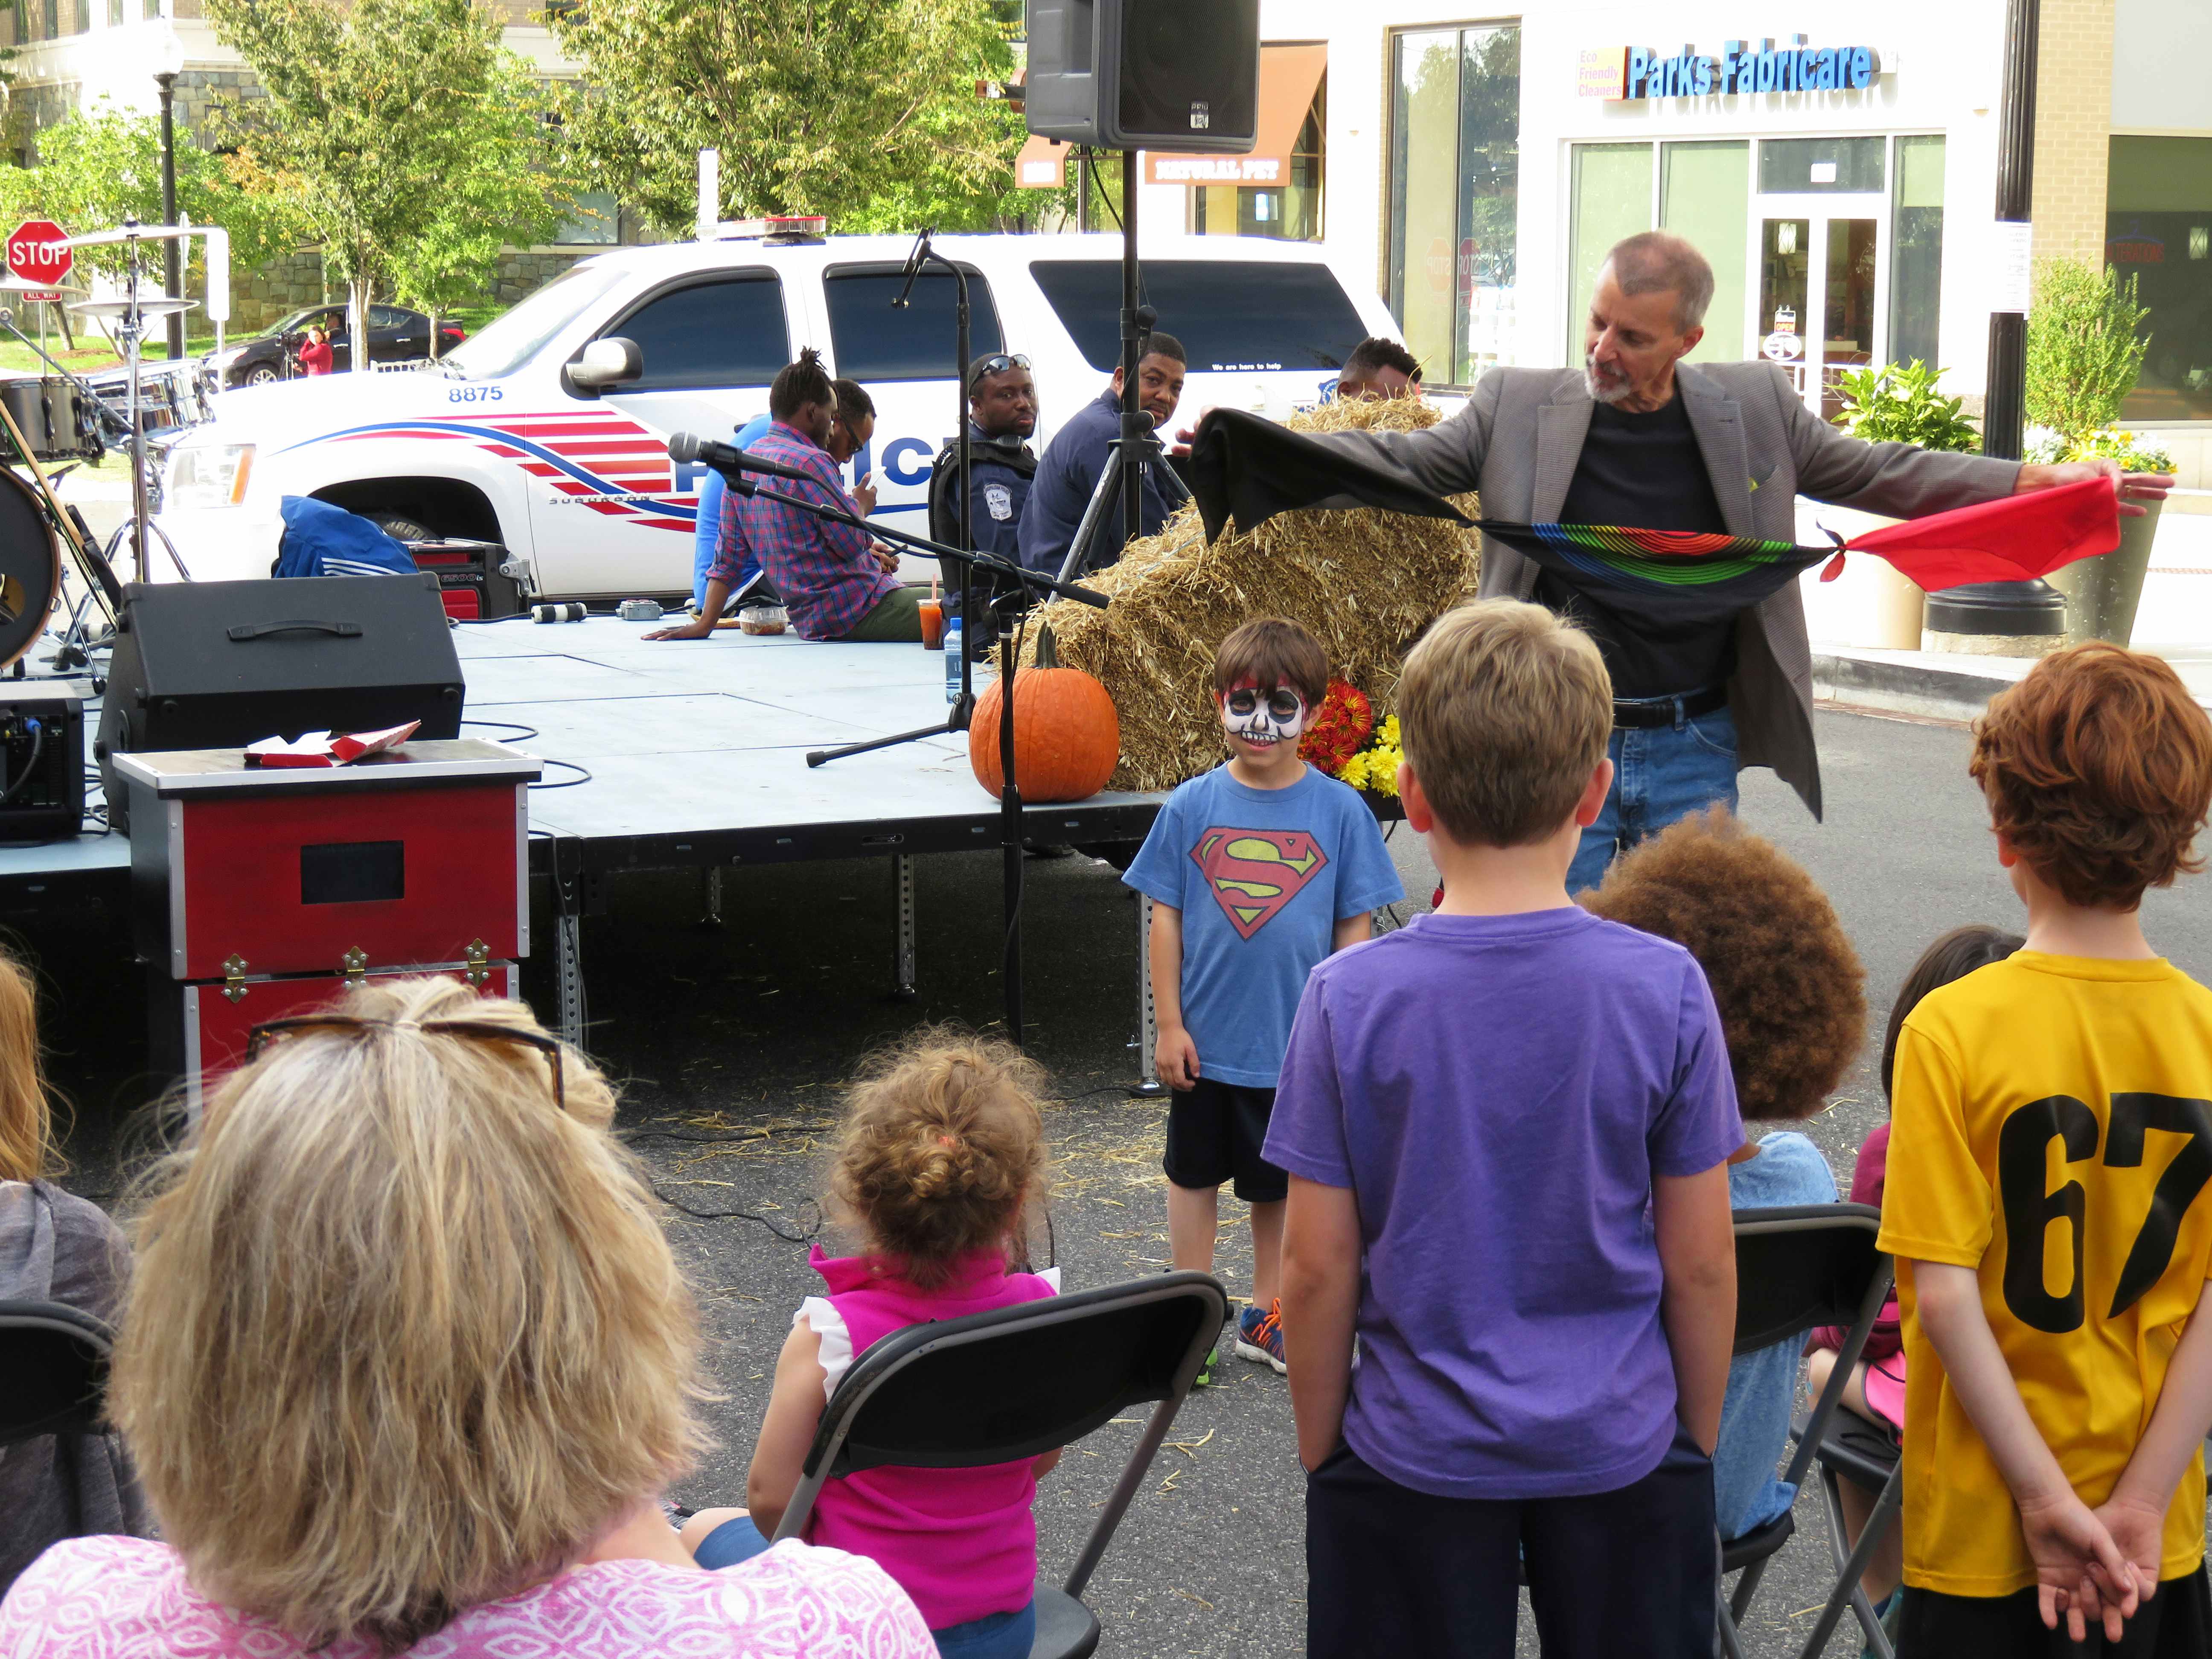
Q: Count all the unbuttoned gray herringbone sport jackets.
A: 1